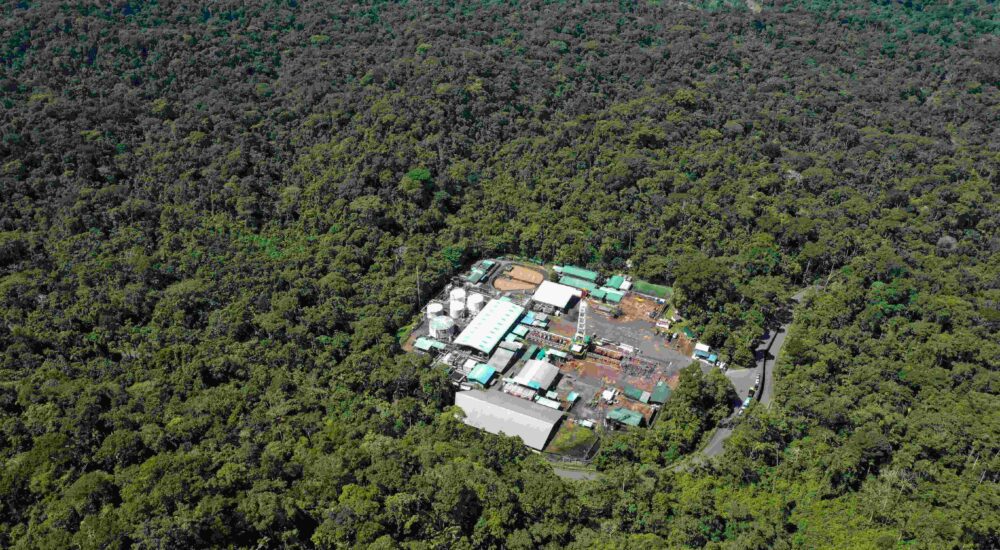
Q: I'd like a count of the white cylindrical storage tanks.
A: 5